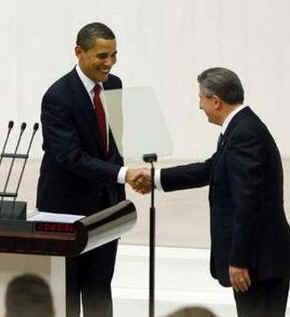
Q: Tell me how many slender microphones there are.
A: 3